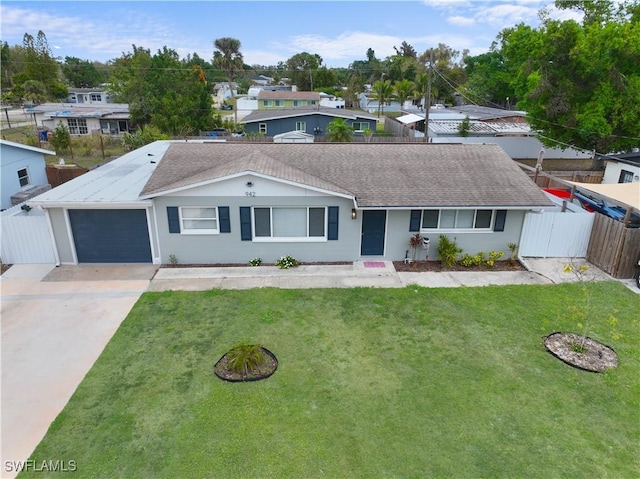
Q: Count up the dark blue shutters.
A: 6